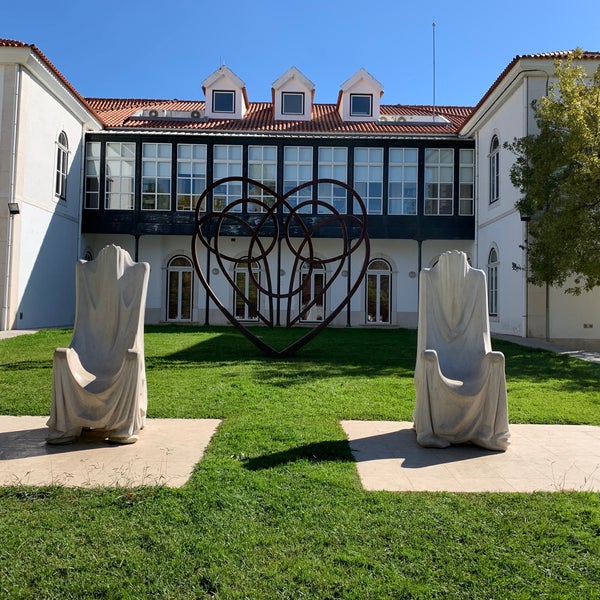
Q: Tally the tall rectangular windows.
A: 12